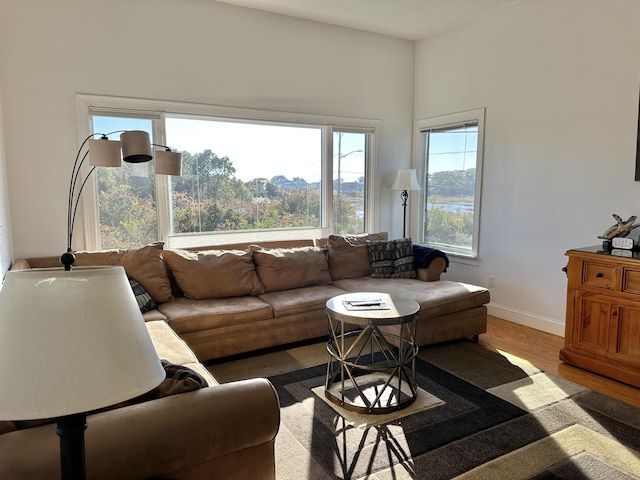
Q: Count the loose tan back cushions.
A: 5